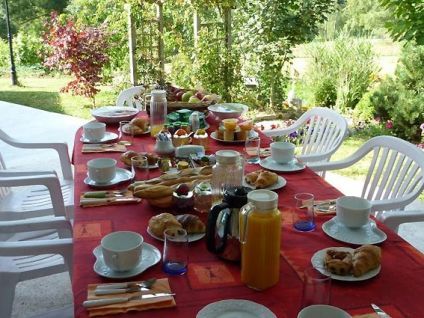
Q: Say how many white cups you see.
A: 6